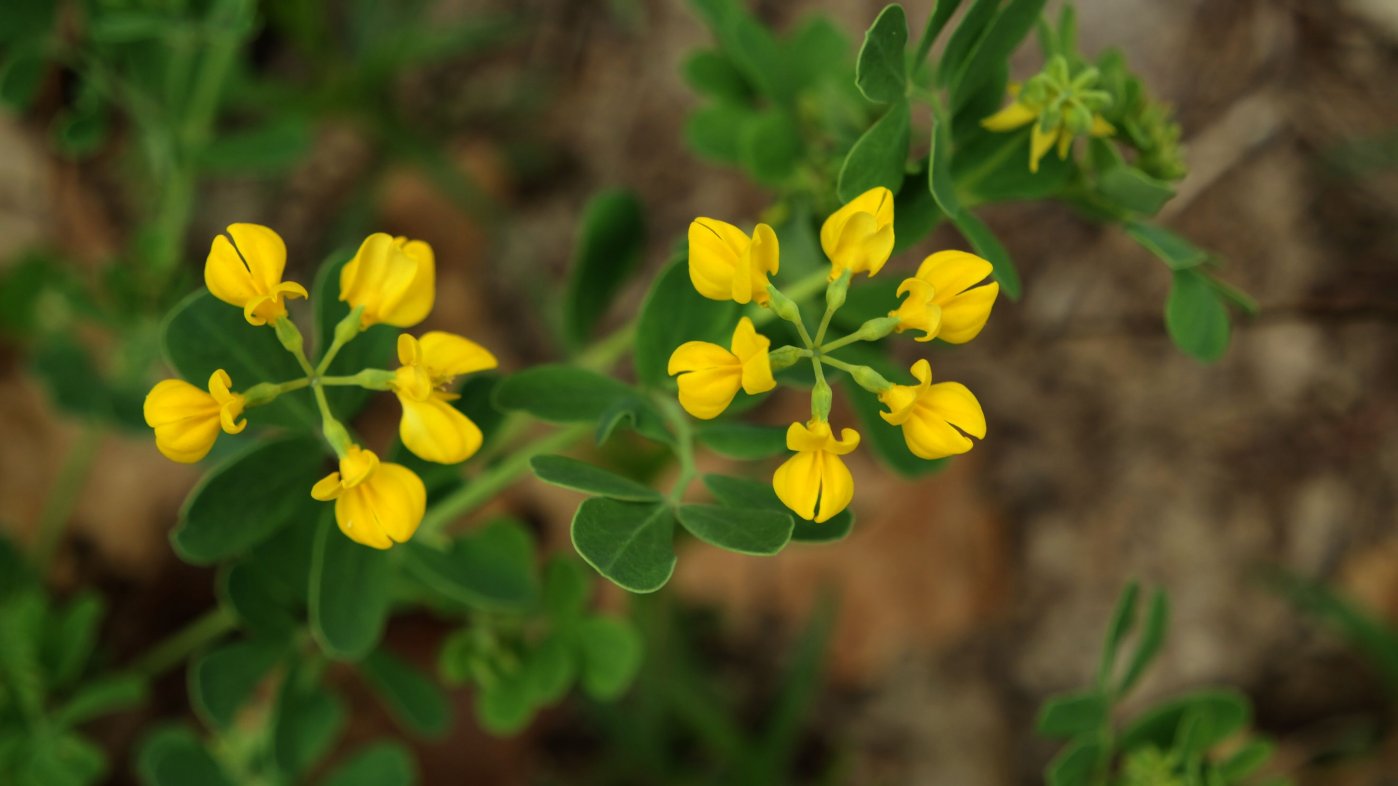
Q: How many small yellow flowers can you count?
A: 11